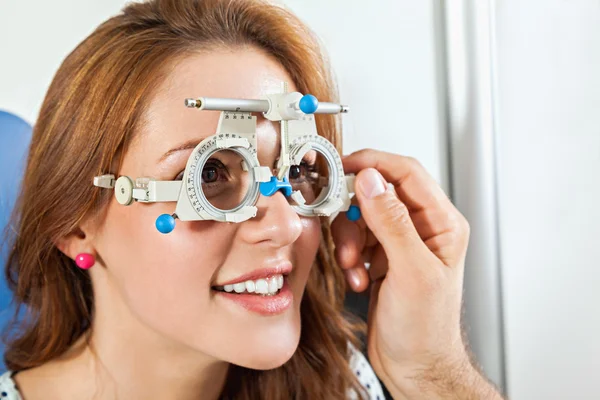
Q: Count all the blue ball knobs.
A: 3